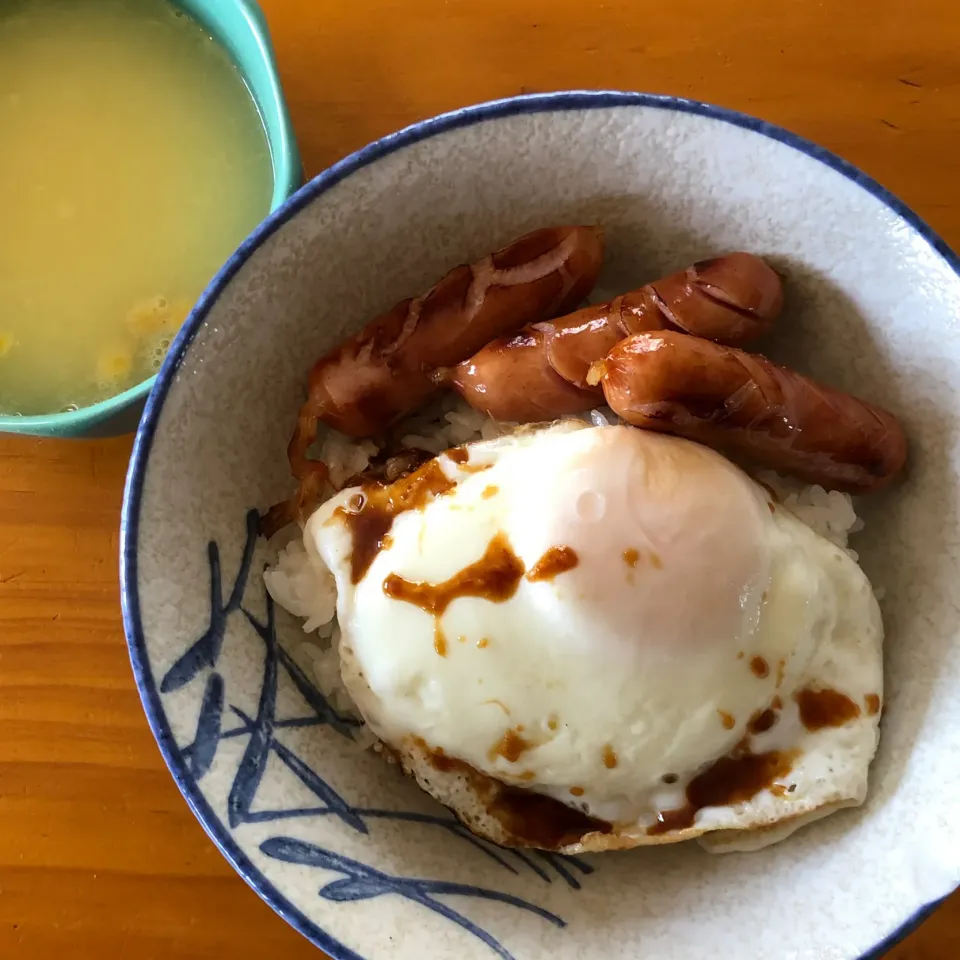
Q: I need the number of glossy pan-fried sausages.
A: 3